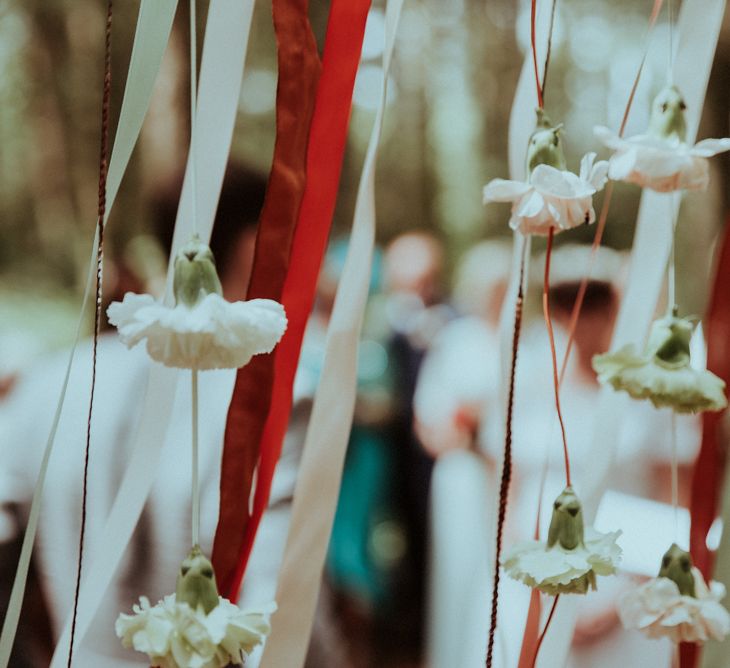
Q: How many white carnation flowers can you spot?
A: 7